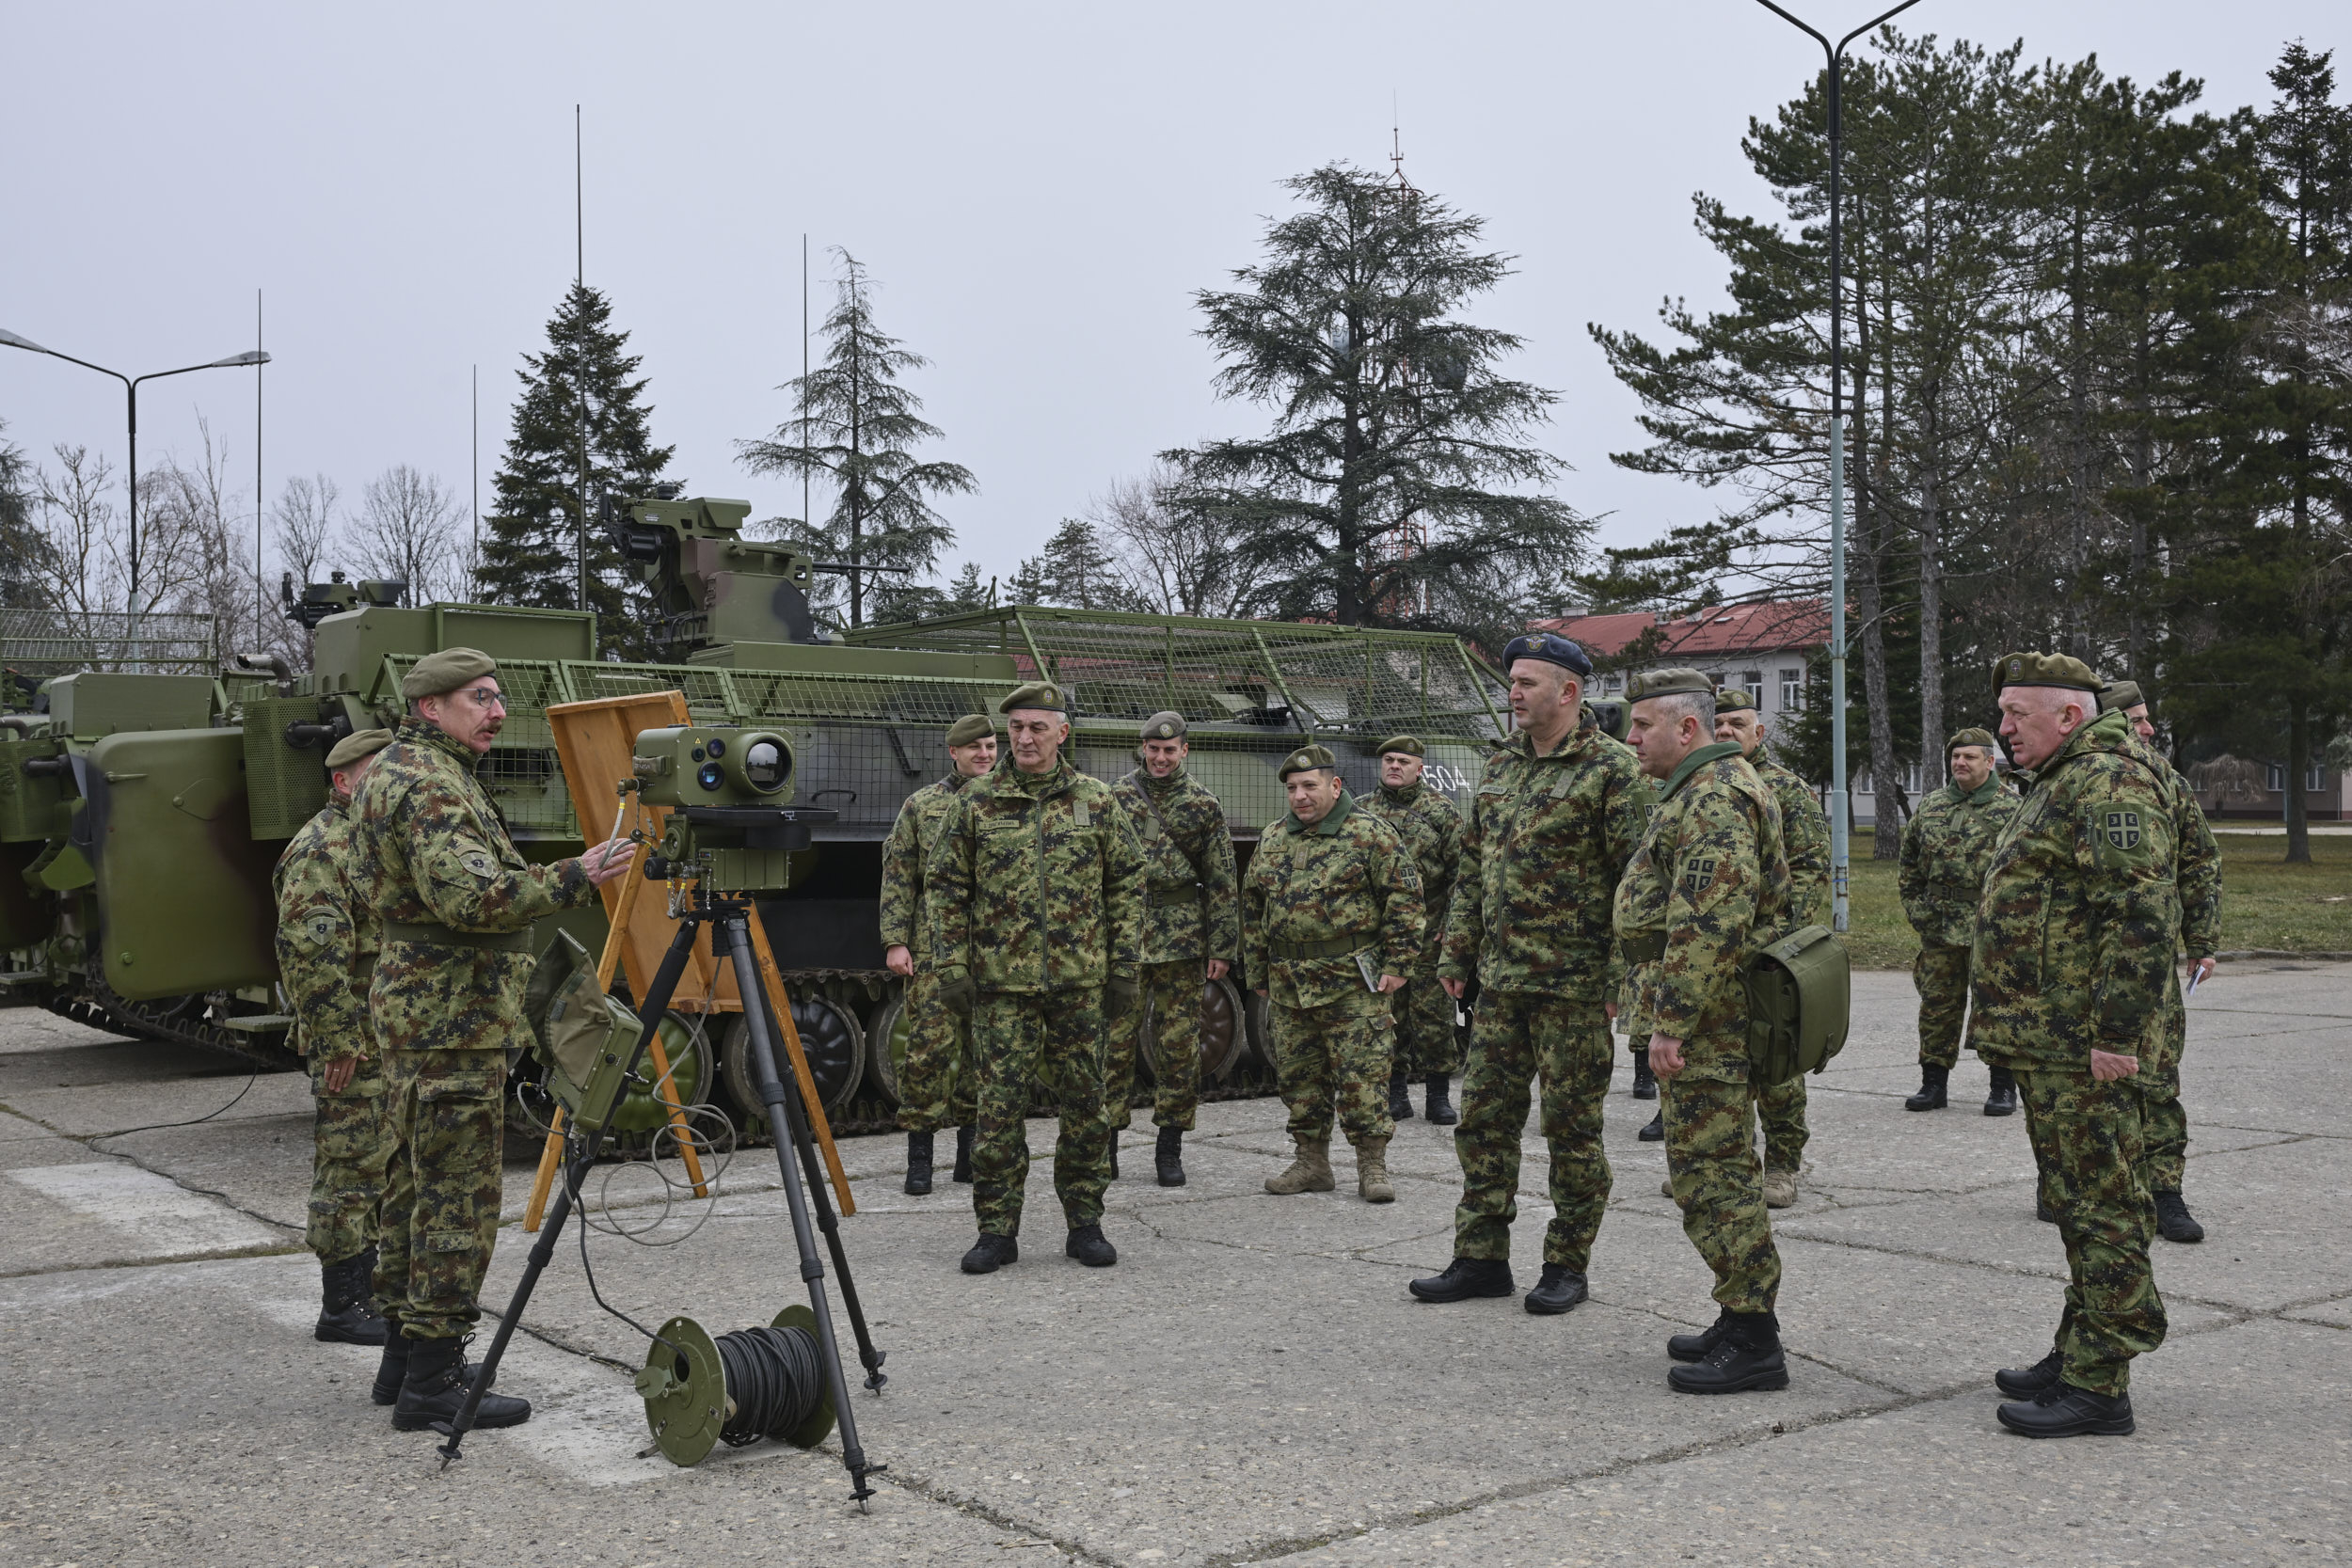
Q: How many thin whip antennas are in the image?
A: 4